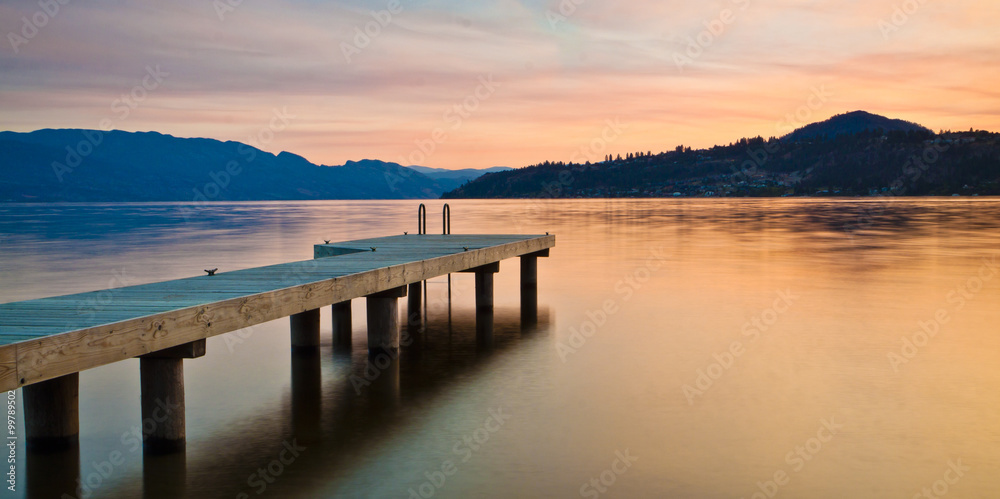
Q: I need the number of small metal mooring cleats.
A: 6